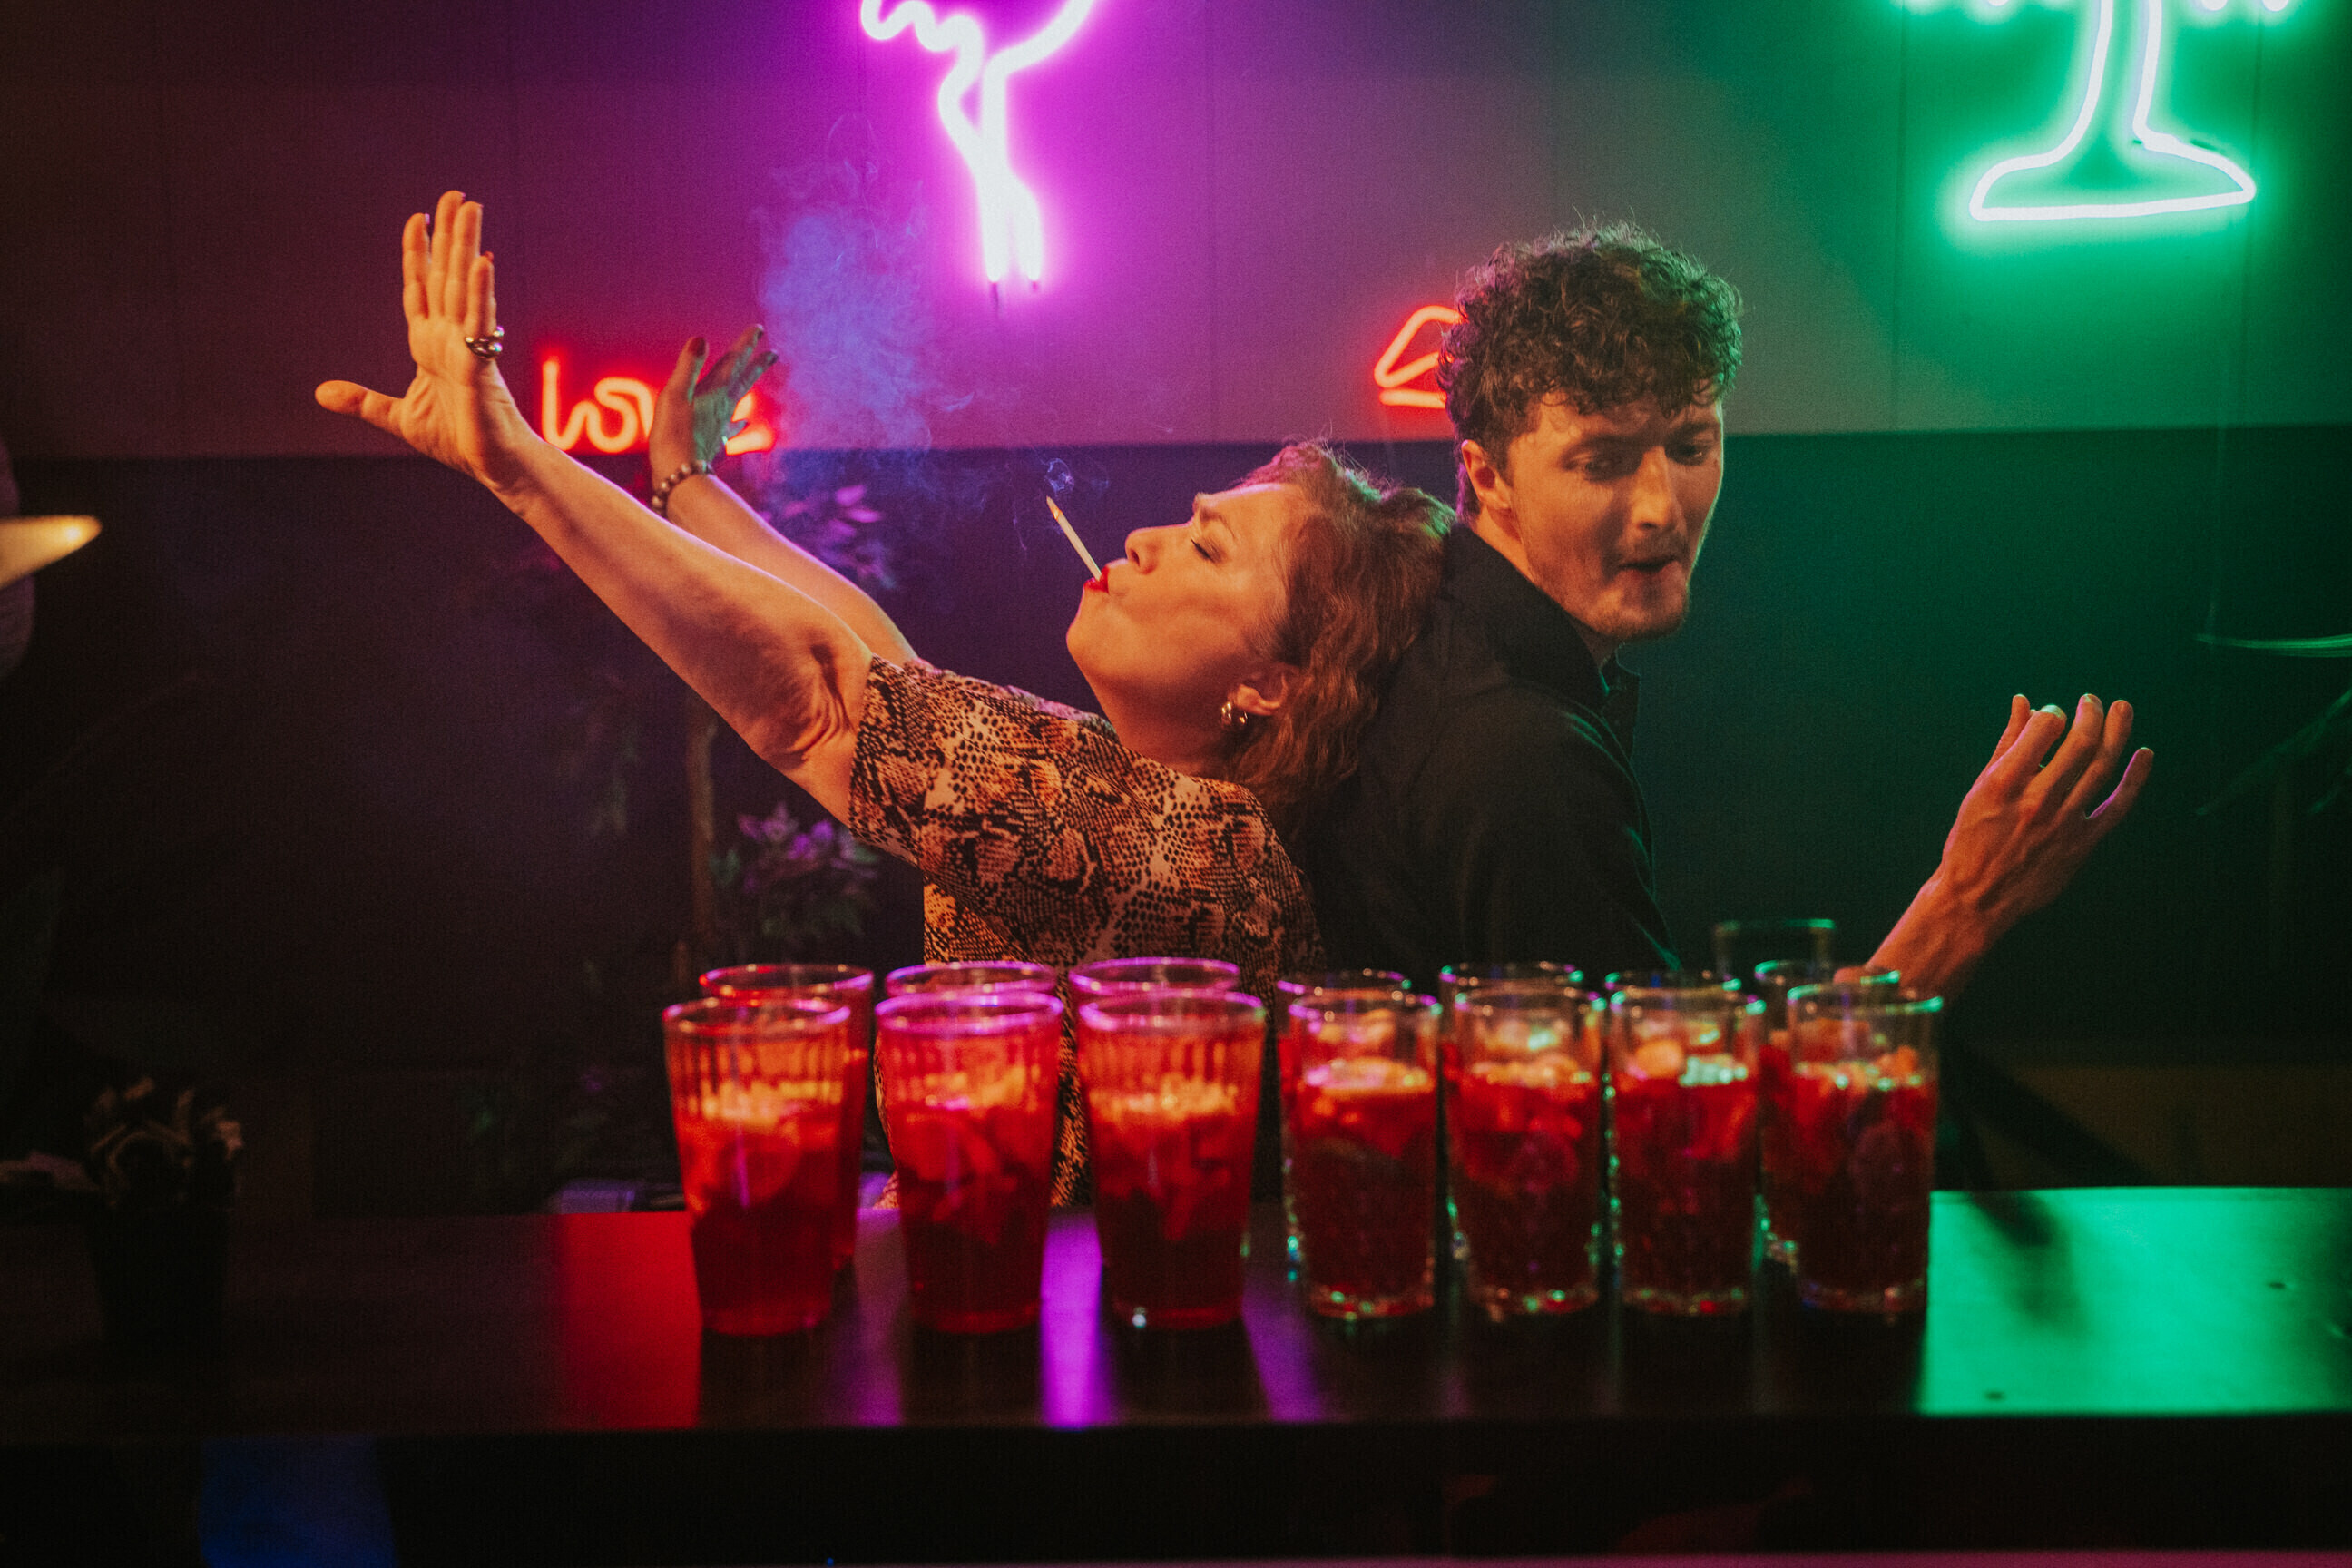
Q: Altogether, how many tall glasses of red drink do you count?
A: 14